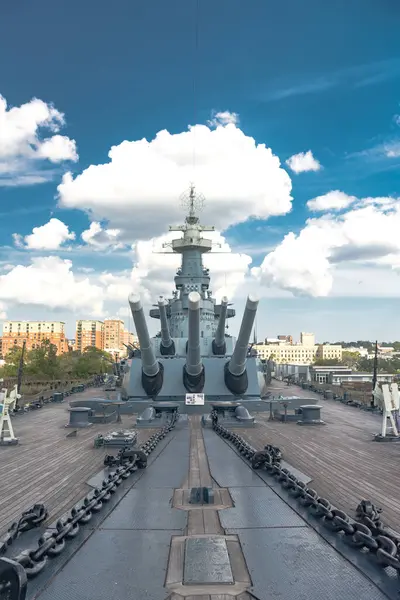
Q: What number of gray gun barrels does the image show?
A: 5